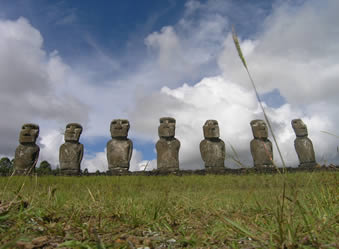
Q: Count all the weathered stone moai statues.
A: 7